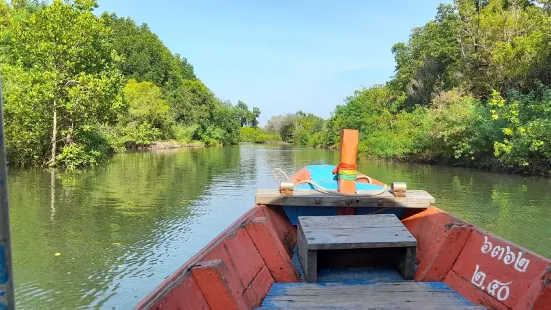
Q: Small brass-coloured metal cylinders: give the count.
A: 2